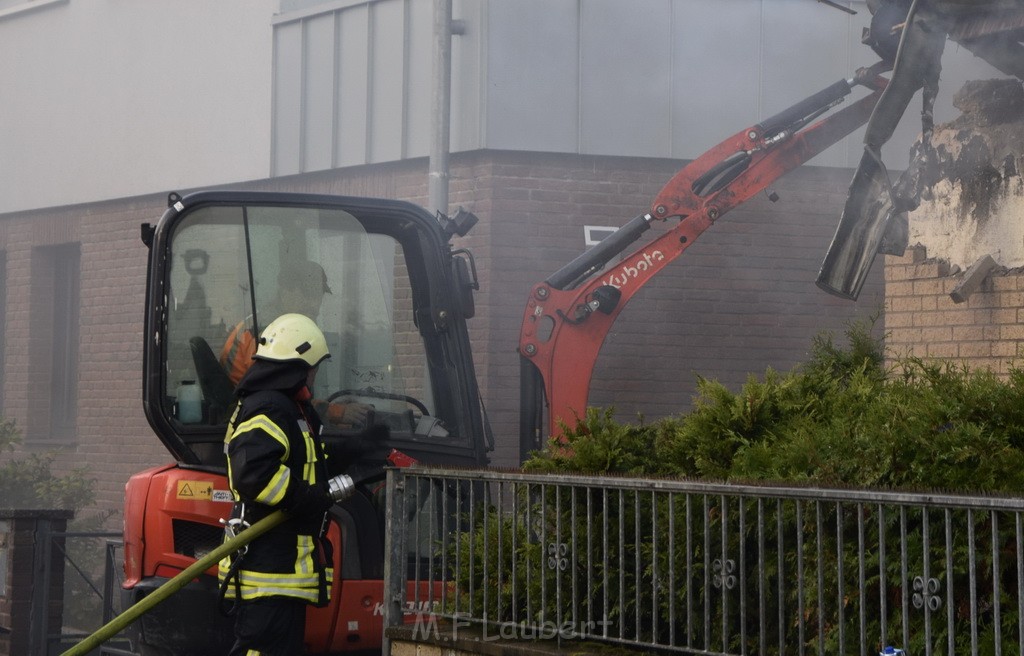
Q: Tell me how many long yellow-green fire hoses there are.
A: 1